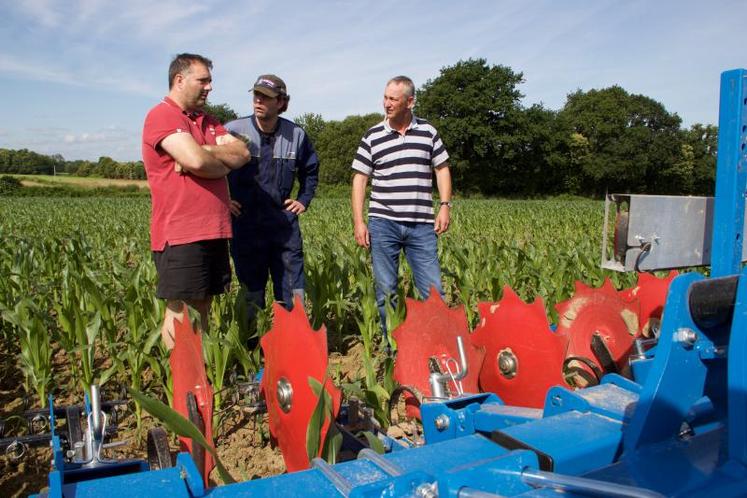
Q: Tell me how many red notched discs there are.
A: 6